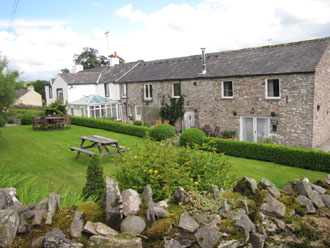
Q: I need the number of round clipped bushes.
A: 2